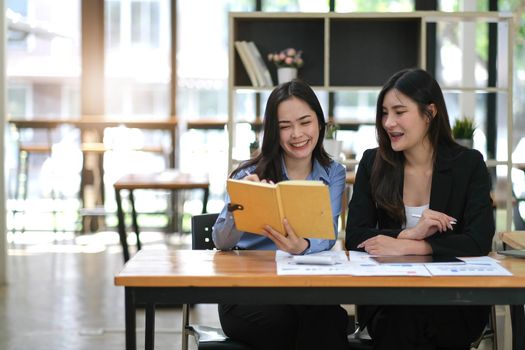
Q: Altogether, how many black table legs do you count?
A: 6